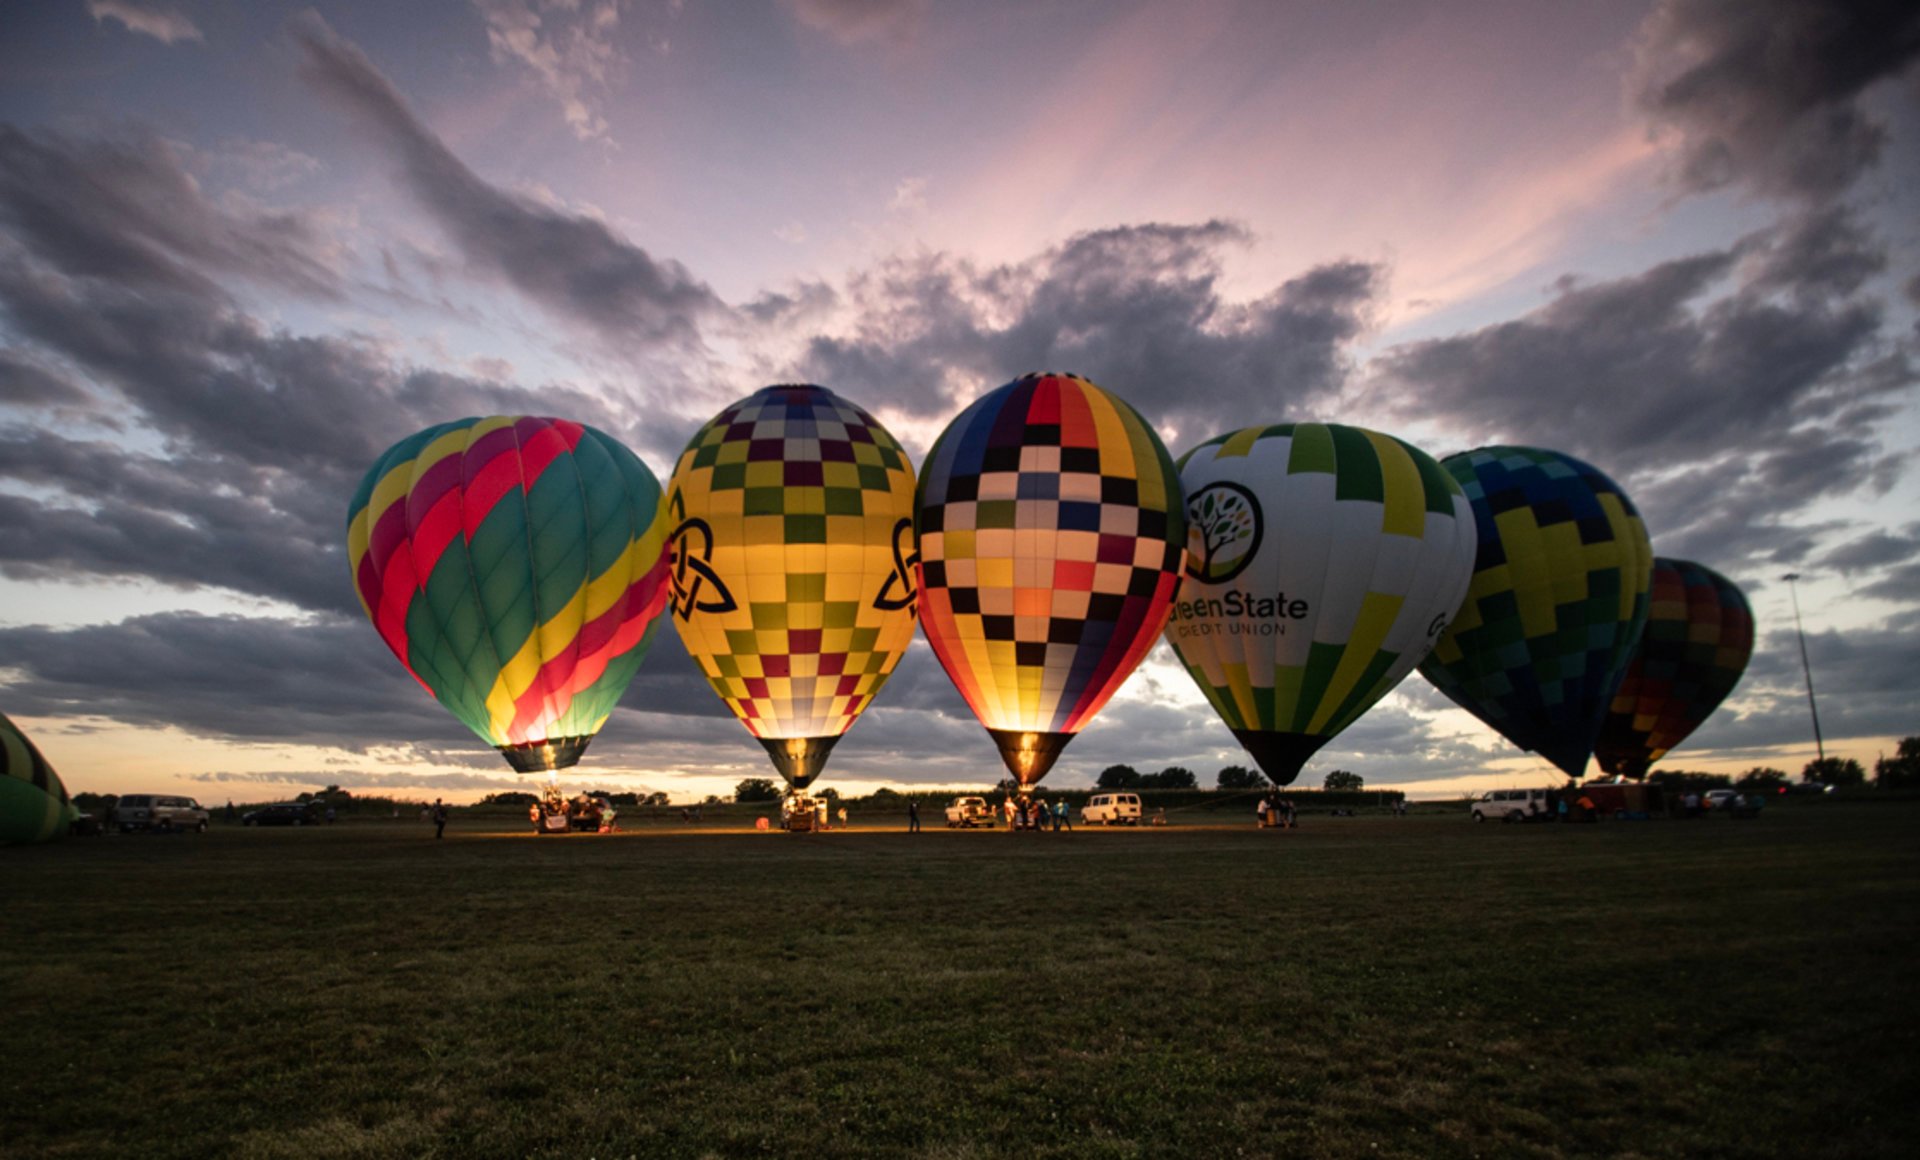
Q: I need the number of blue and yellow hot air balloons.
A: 1